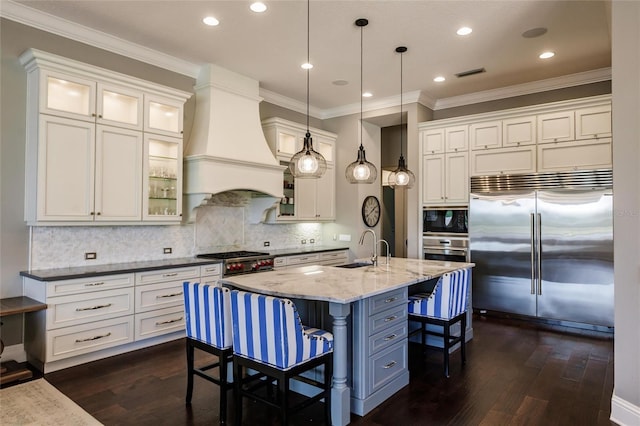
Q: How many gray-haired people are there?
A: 0